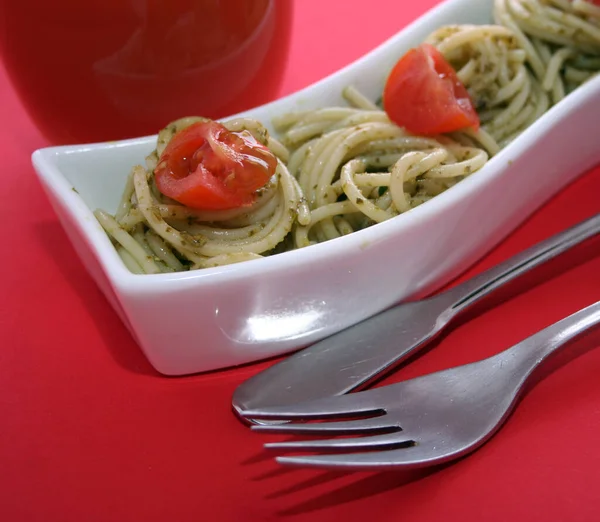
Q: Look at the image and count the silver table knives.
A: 1